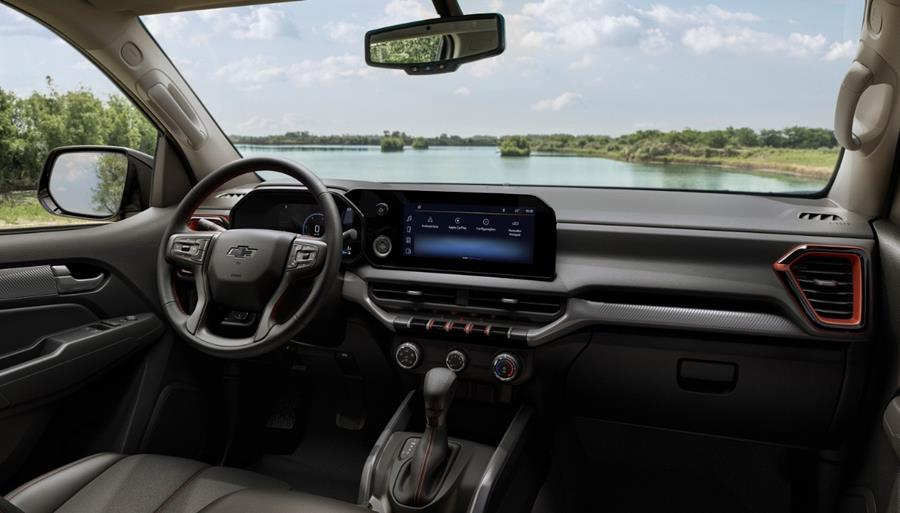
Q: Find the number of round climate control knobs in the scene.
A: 3